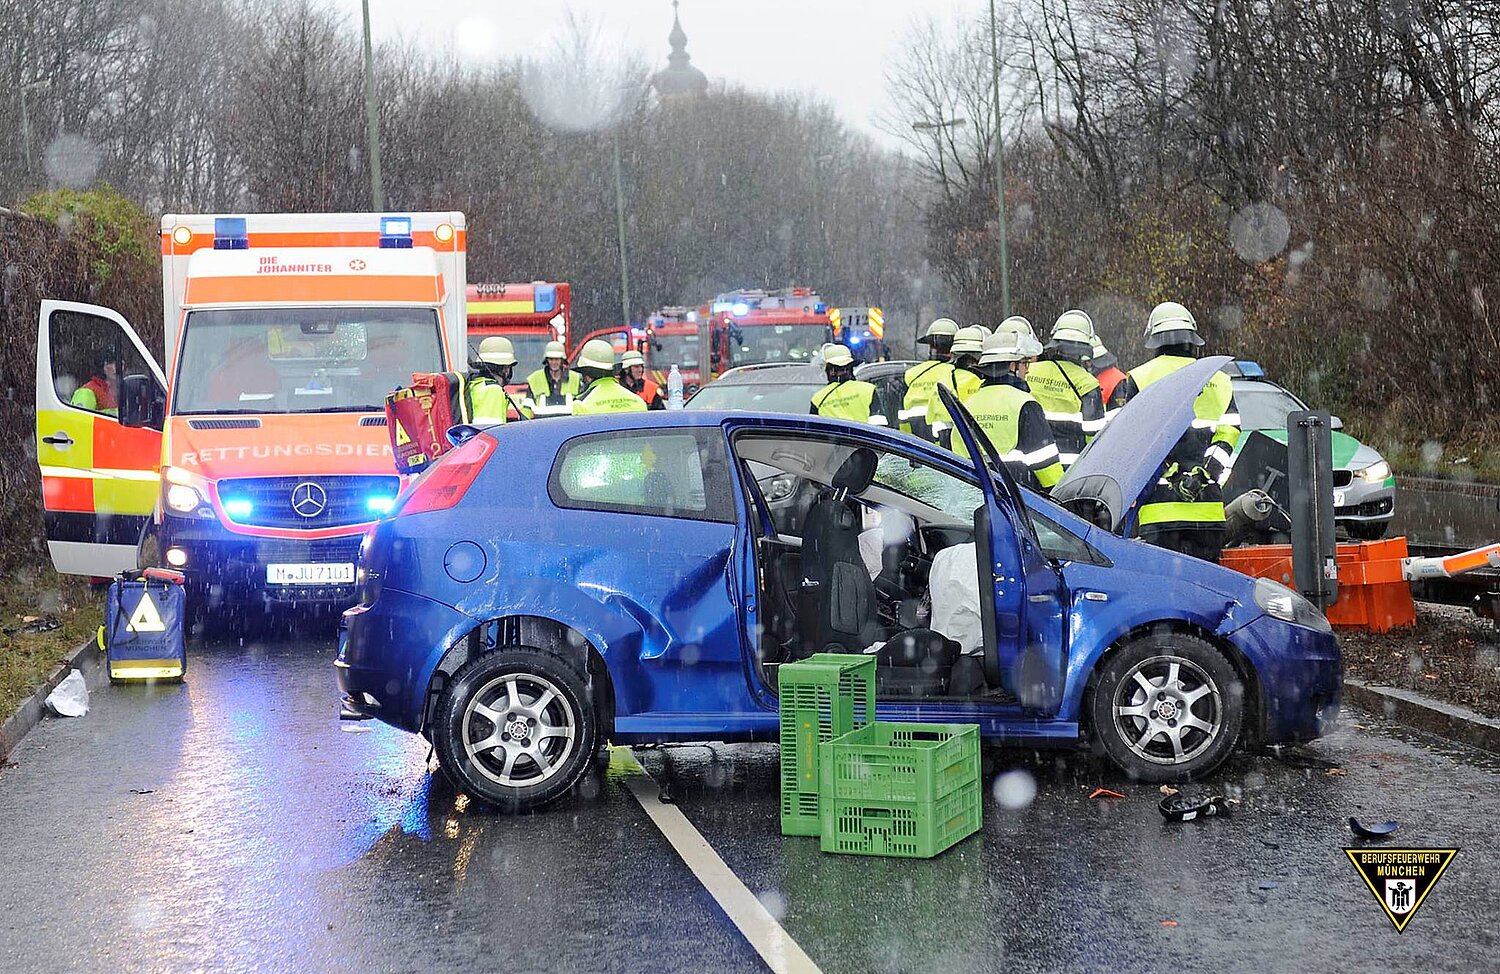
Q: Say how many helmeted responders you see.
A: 12